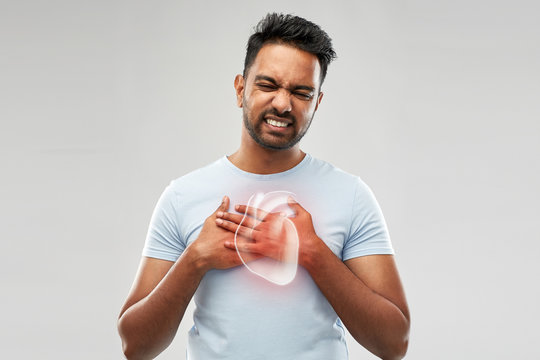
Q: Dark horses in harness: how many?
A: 0